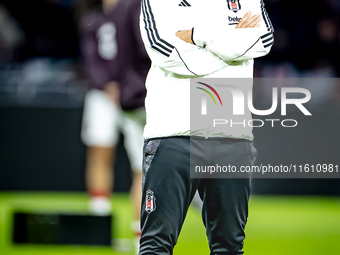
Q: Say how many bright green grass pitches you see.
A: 1